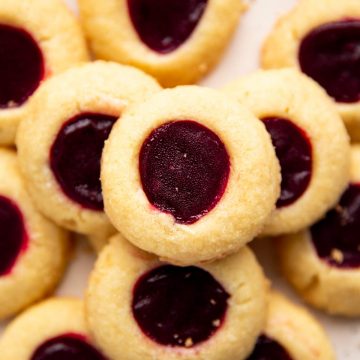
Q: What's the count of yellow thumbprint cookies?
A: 11